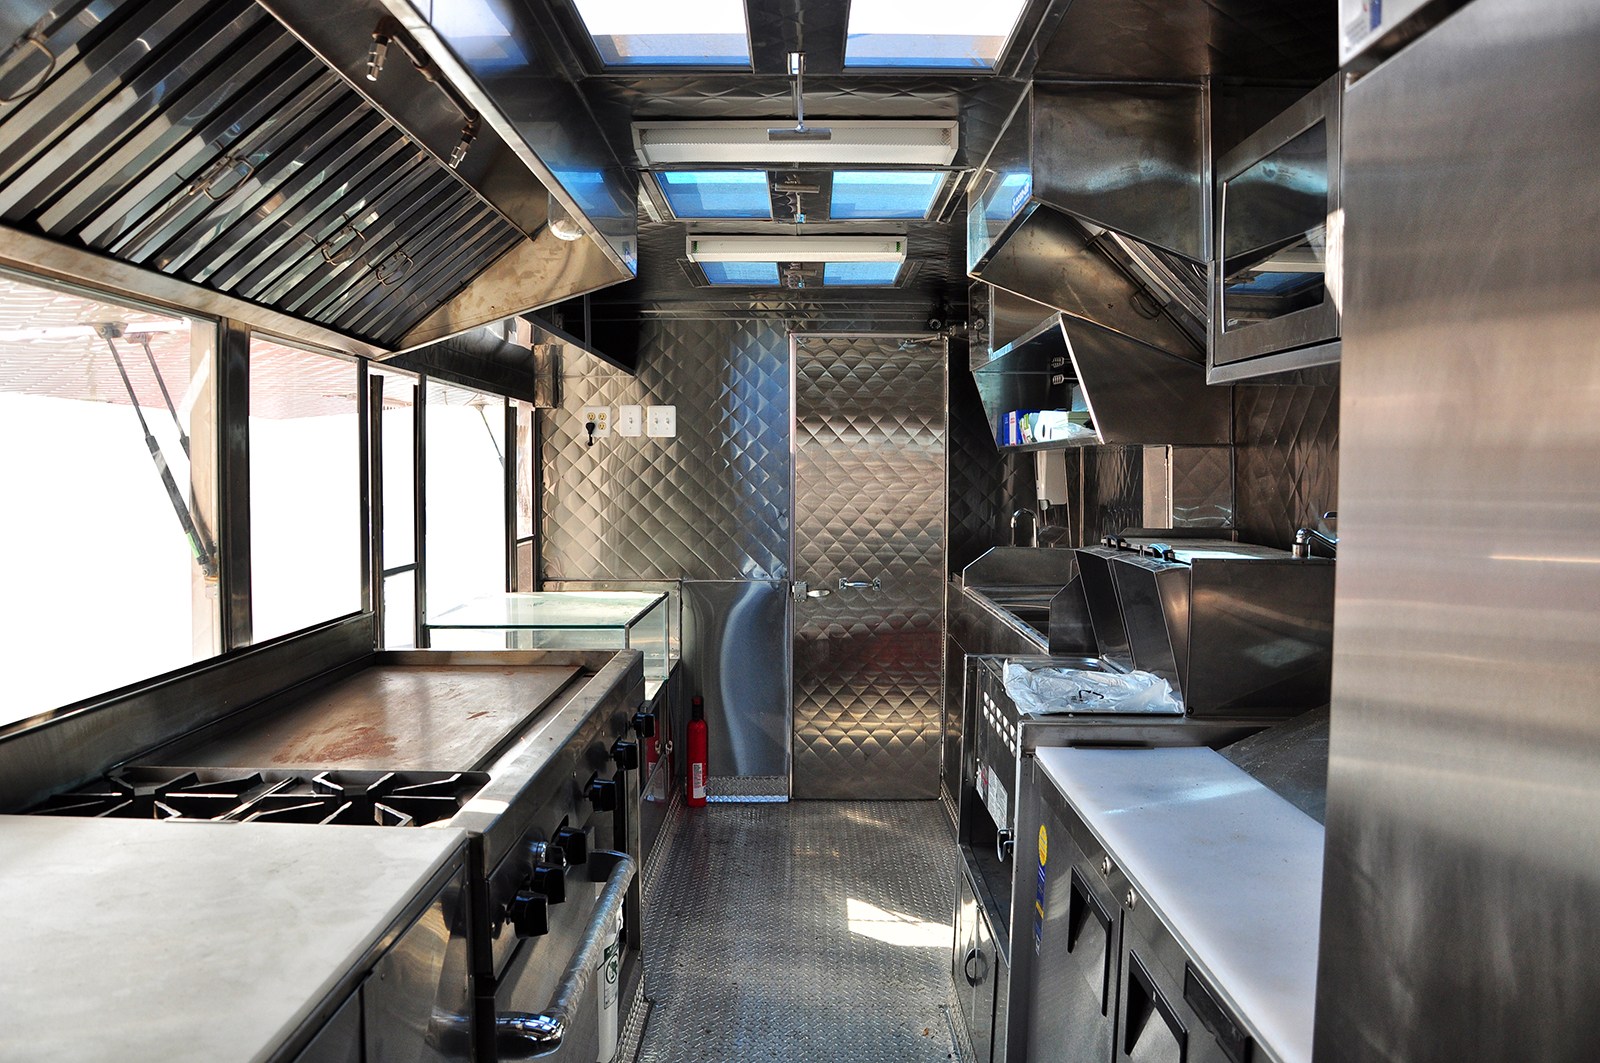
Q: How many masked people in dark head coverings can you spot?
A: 0